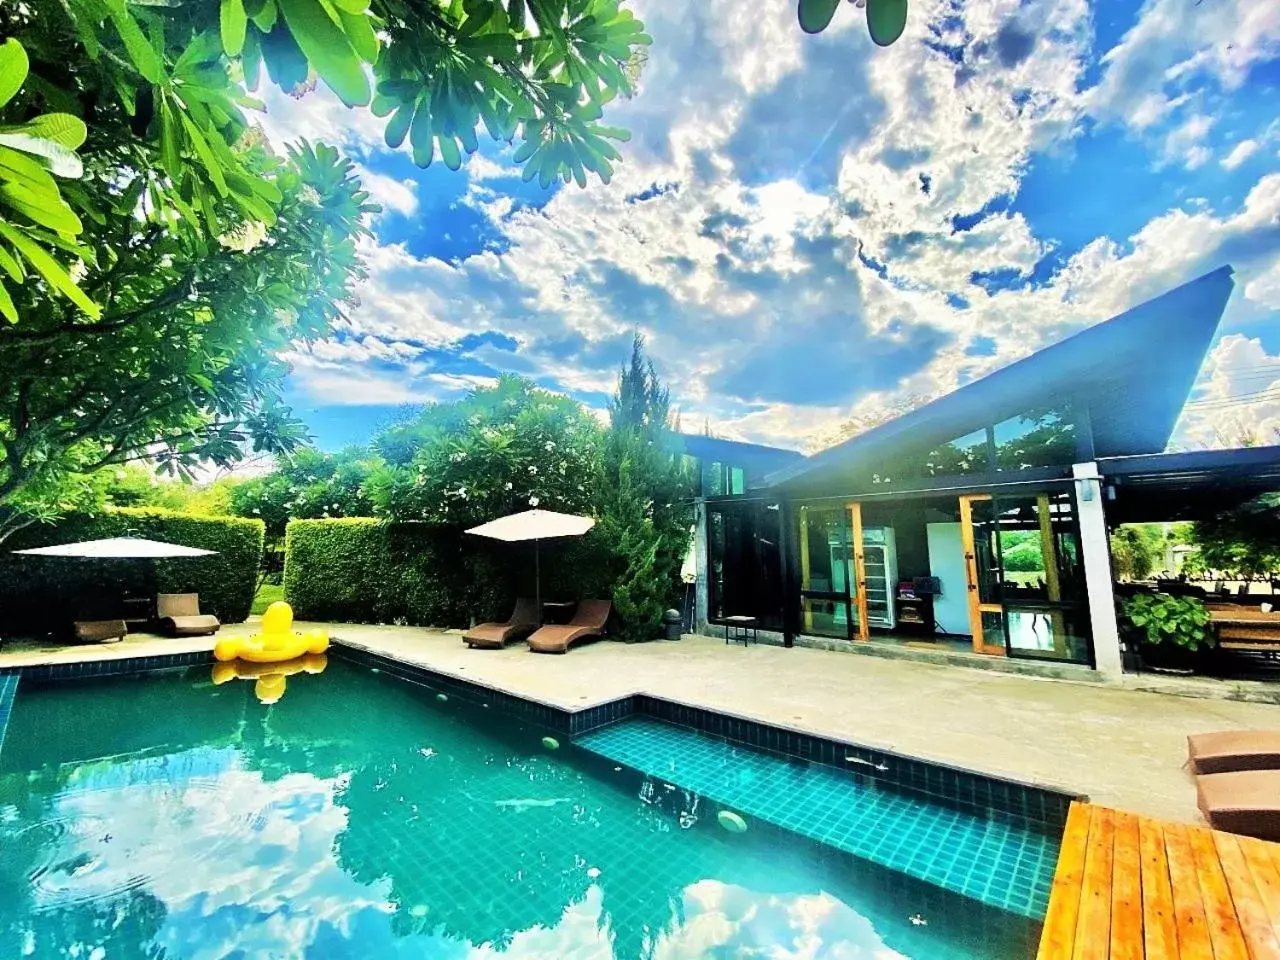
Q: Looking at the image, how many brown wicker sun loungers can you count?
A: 6